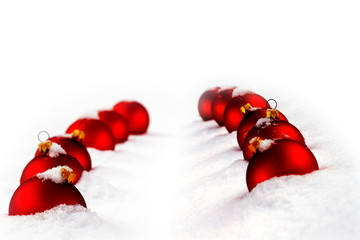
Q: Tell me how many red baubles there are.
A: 12